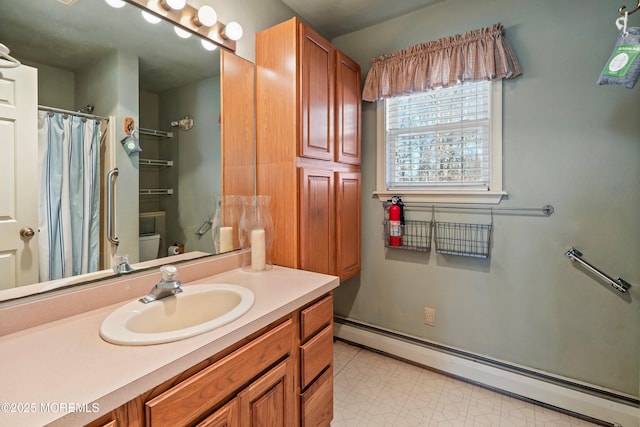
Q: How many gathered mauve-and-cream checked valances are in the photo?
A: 1